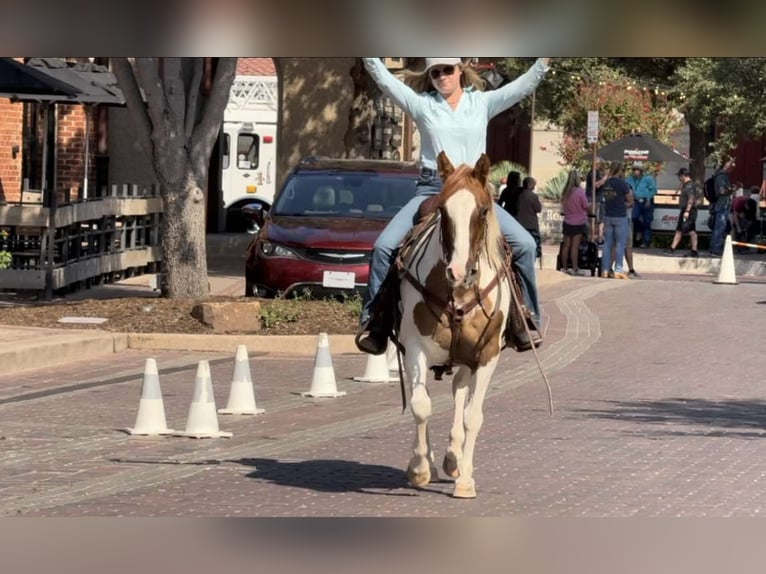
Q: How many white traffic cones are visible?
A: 7